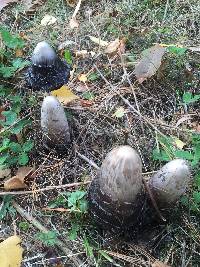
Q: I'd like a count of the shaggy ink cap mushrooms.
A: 4